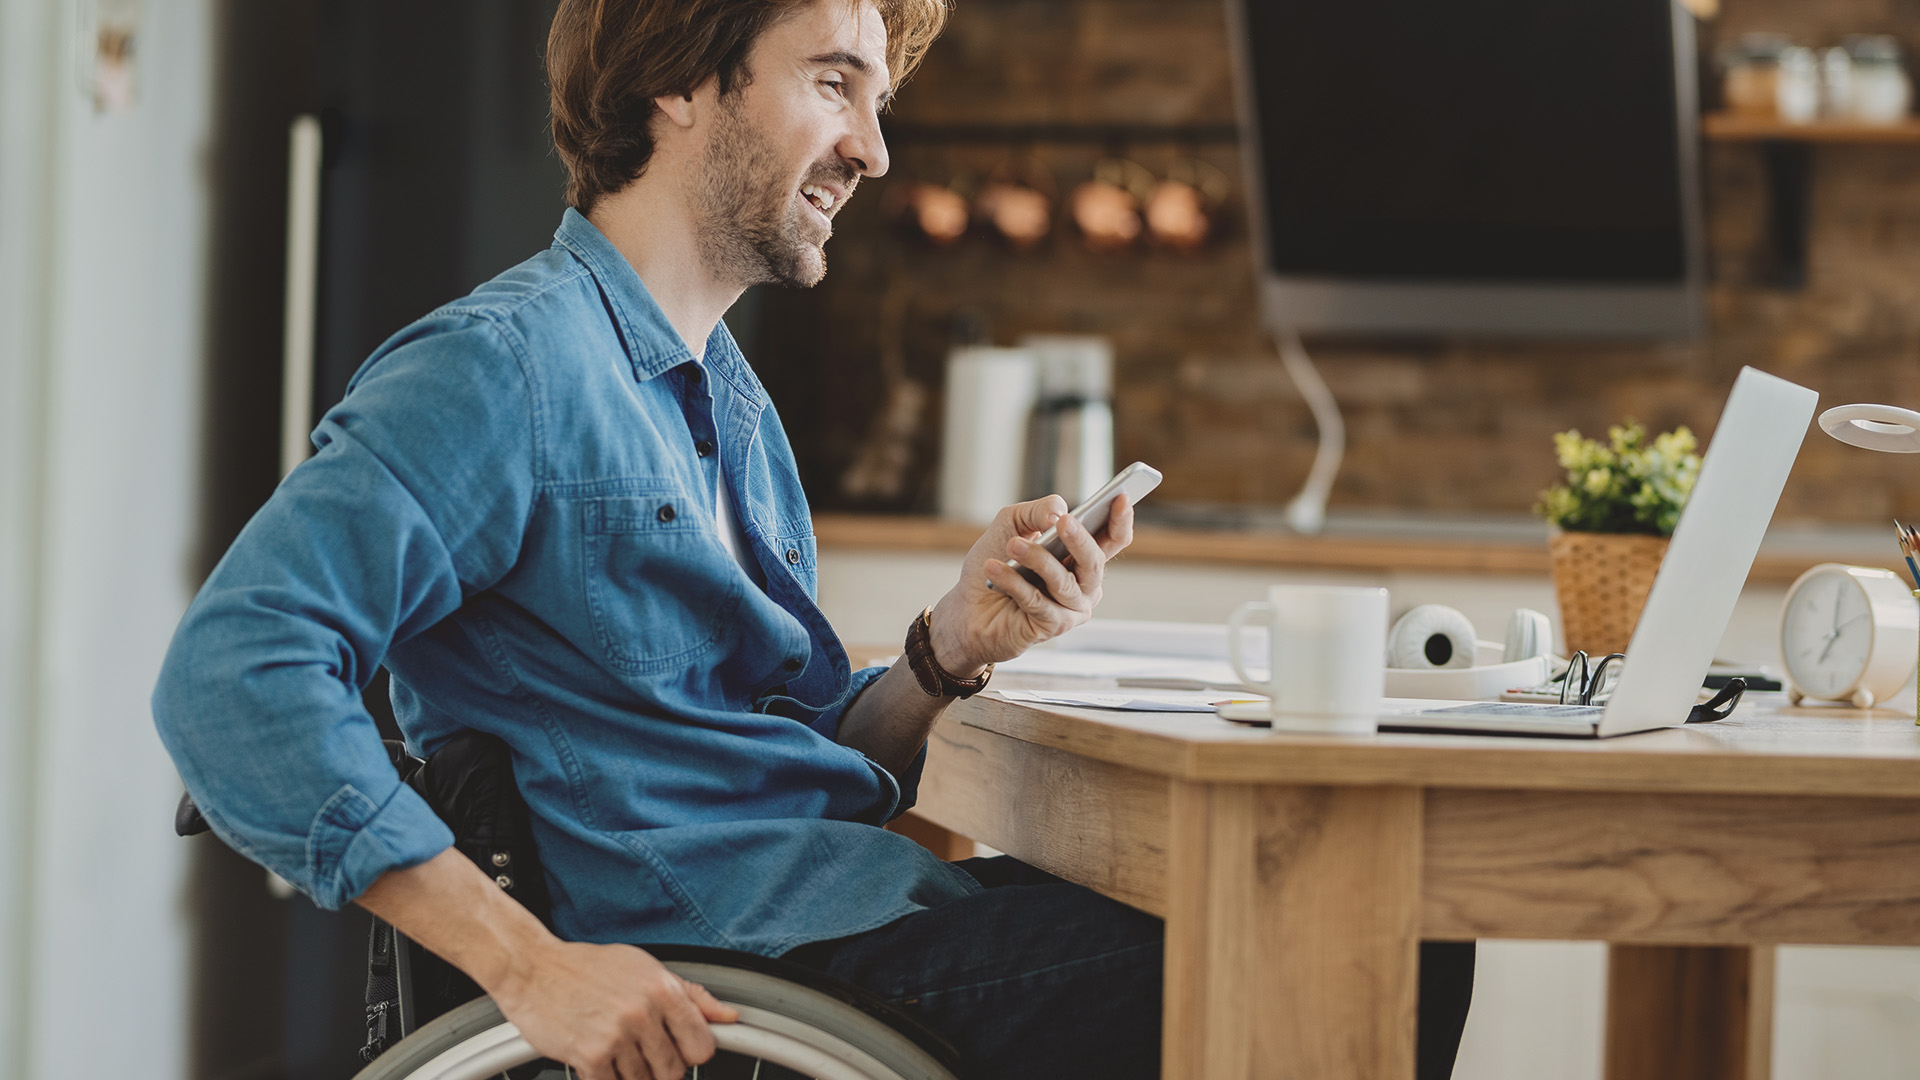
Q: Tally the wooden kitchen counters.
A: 1